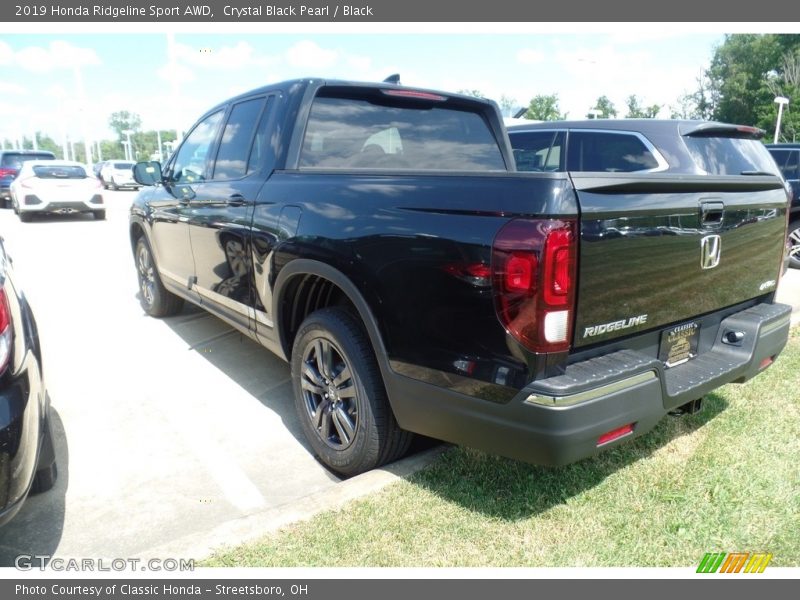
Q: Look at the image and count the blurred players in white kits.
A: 0